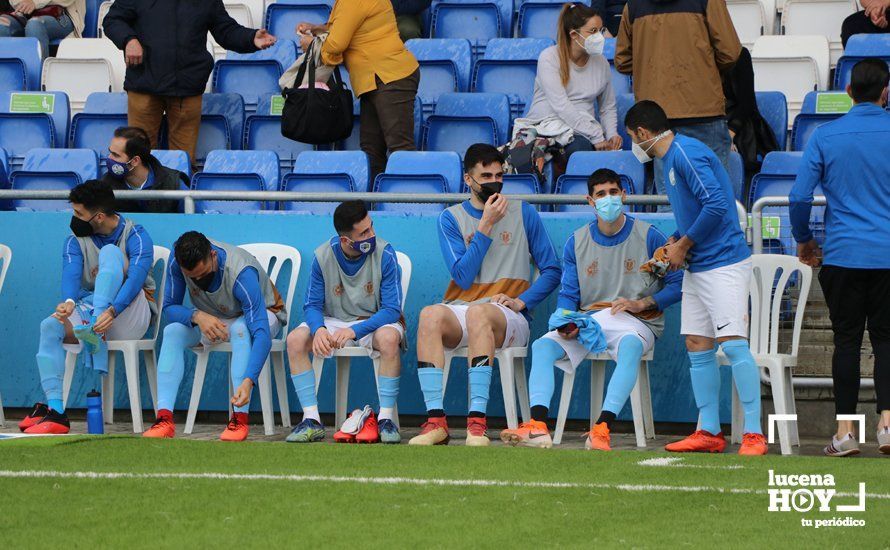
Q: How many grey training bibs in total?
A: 5